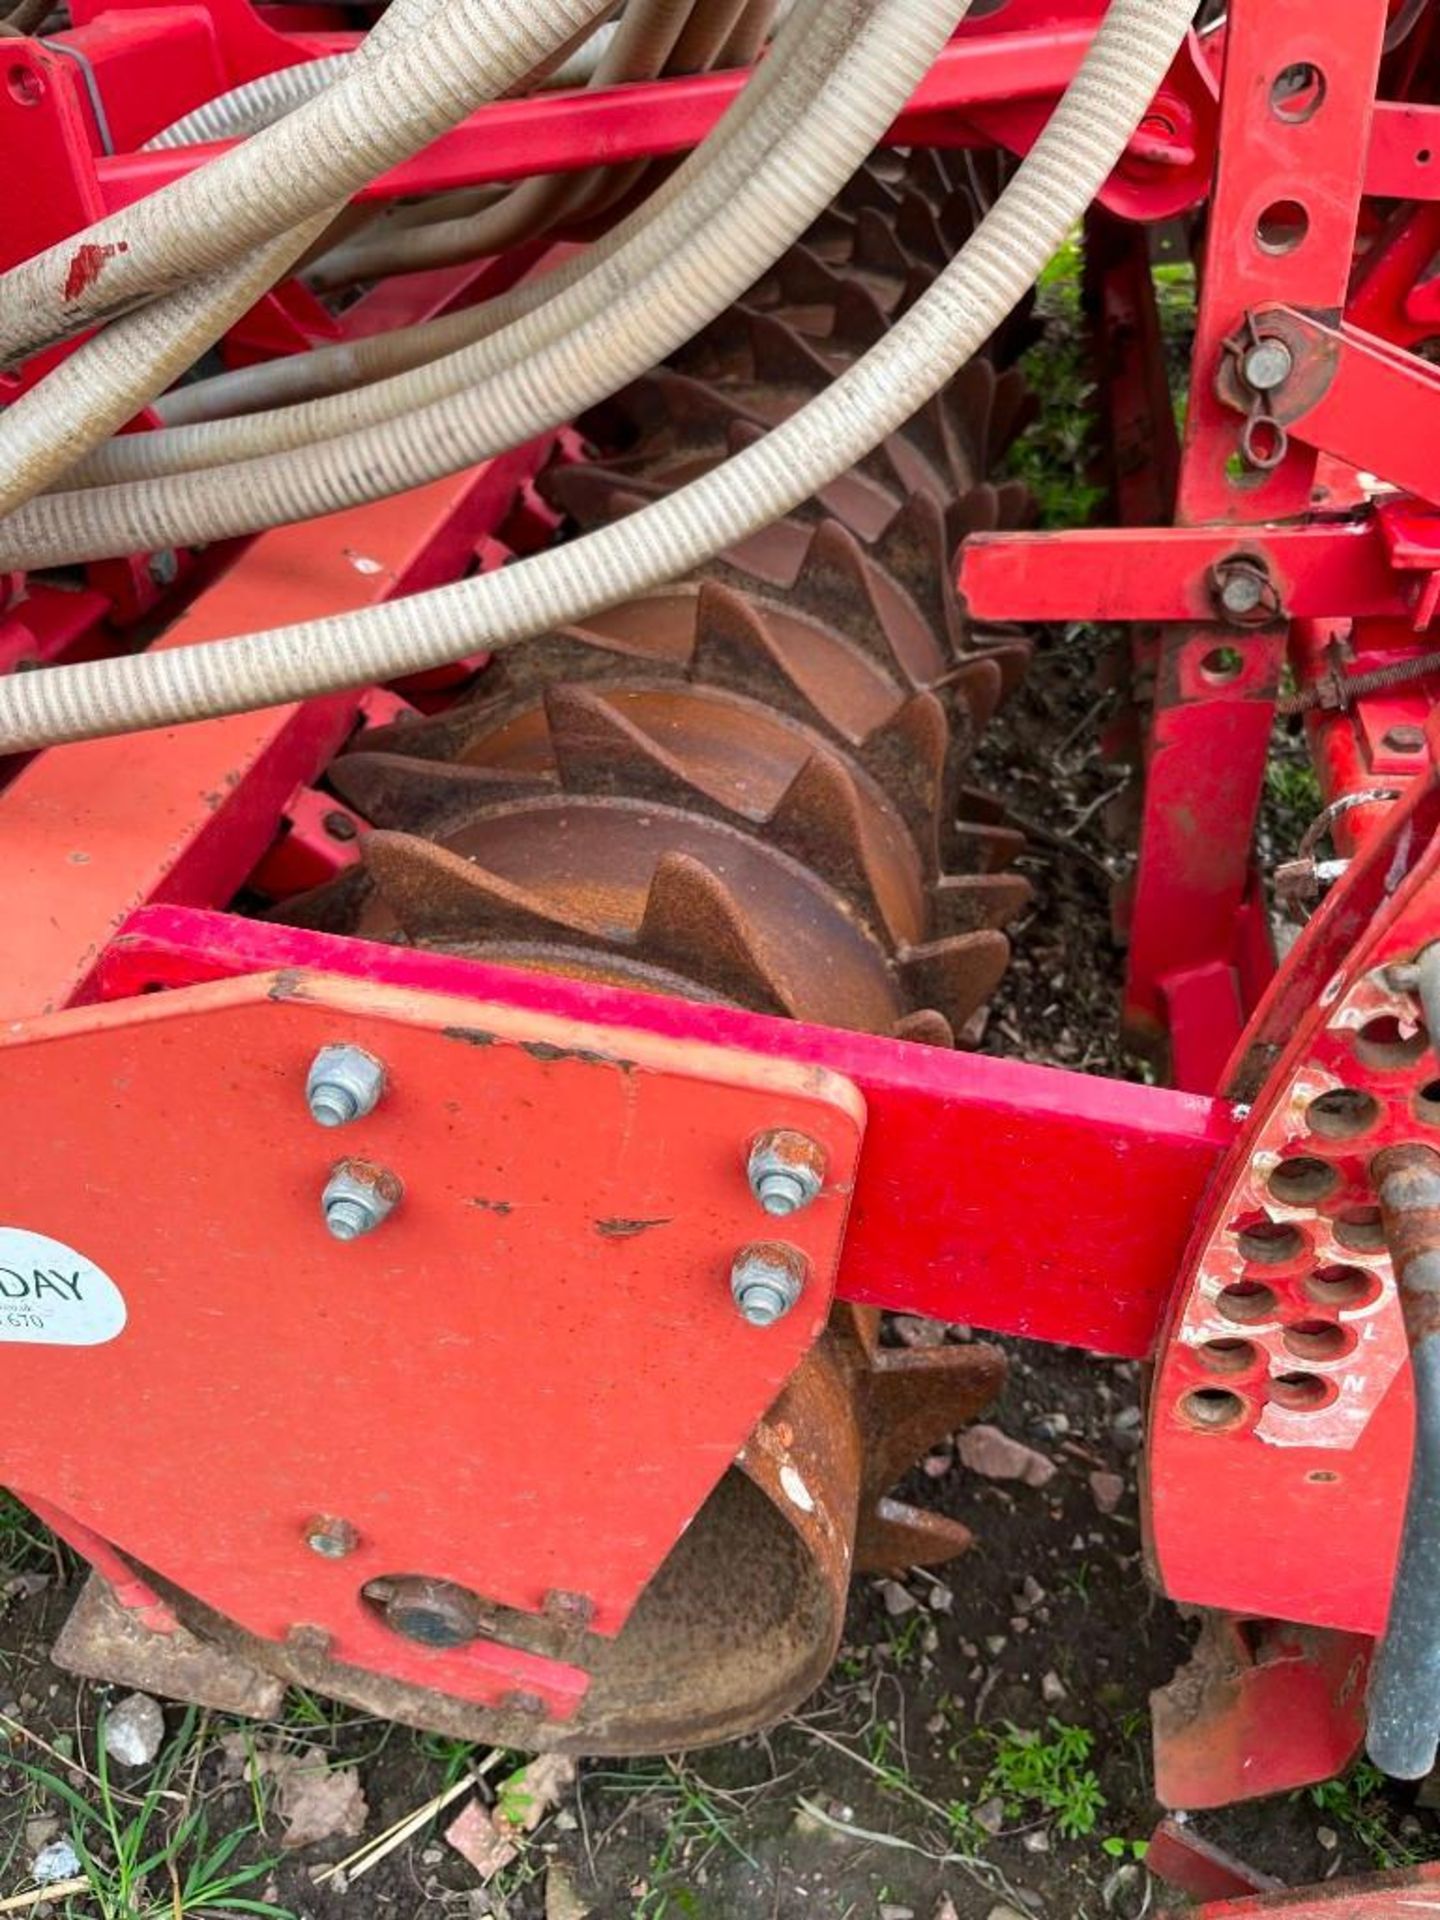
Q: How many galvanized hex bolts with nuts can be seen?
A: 4